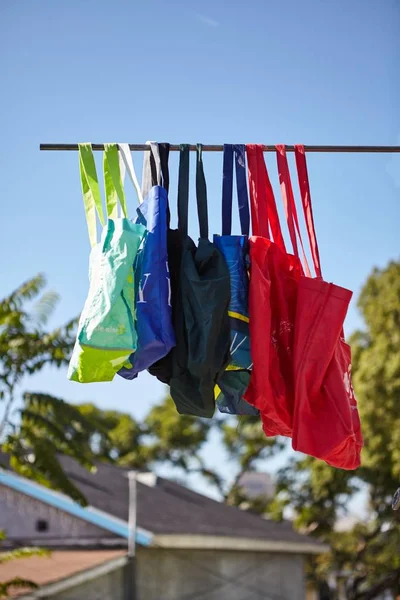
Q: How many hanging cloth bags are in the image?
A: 7